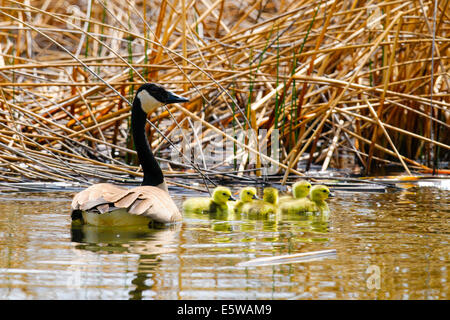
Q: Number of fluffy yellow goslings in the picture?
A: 5